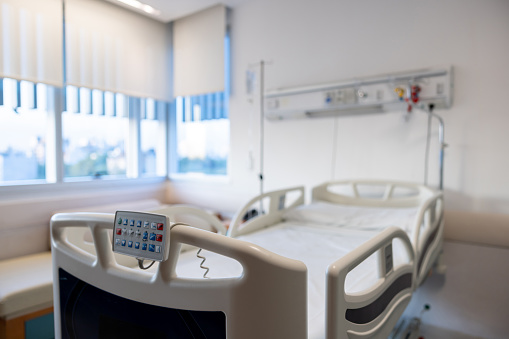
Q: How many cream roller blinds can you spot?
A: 3